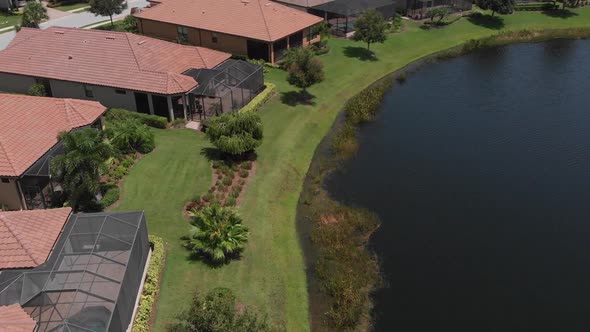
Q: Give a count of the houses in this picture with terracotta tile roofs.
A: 4